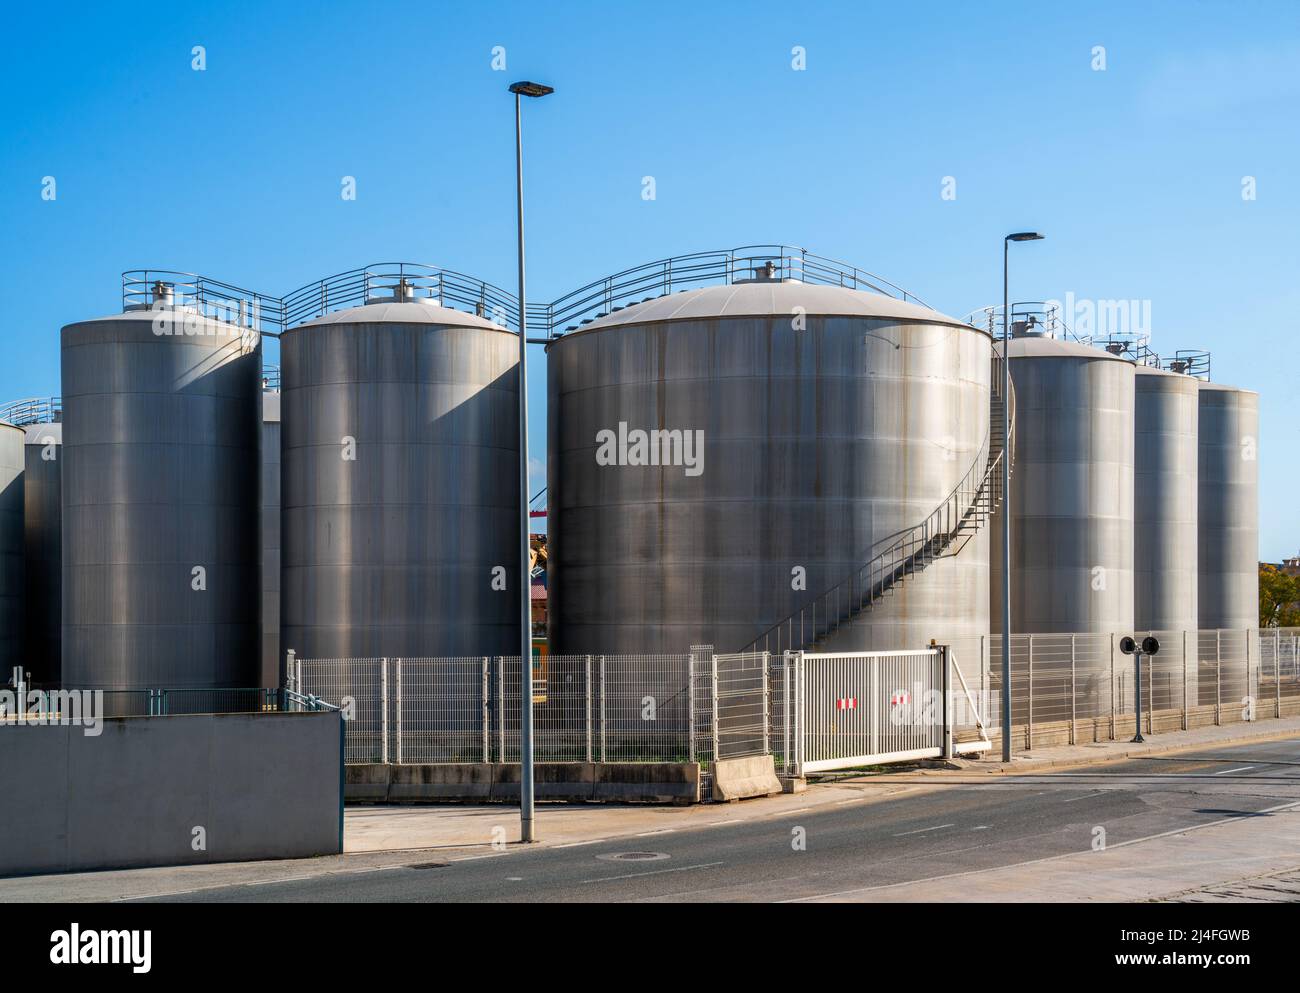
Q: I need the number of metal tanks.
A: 9